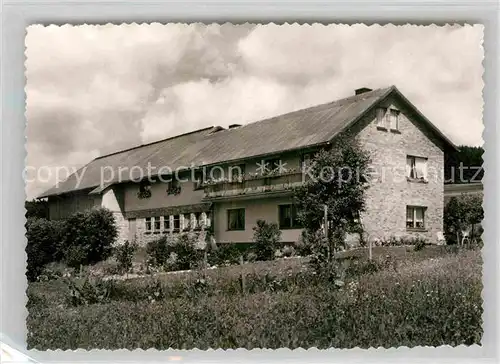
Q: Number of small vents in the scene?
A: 2